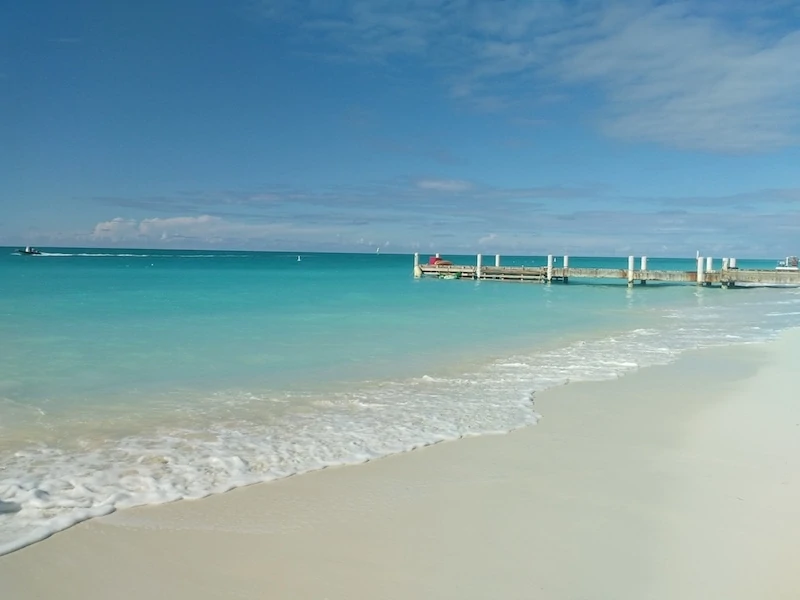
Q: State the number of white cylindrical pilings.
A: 12